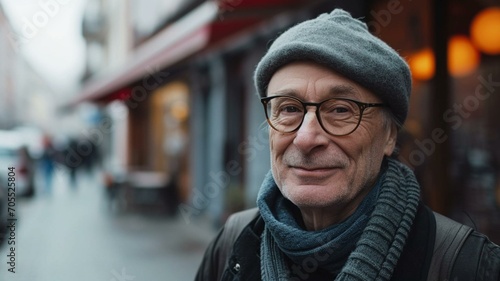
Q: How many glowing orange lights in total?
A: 3